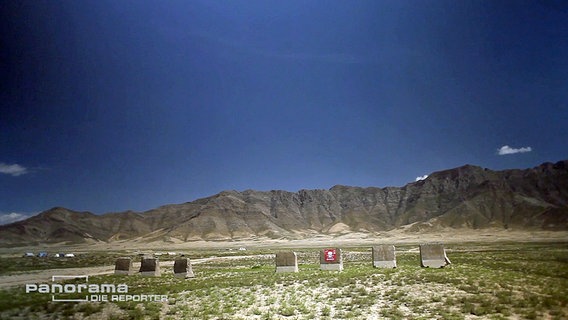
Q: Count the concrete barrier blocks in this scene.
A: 7